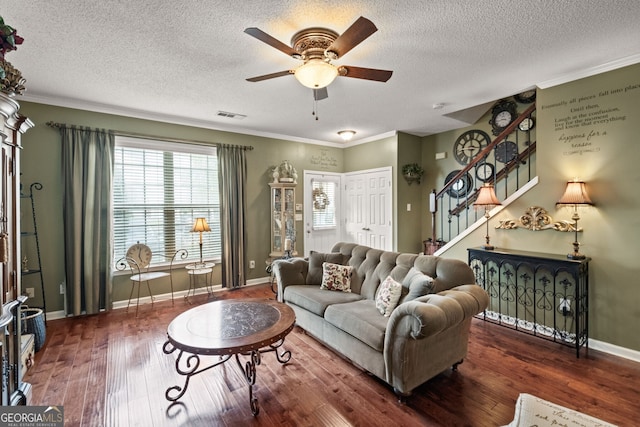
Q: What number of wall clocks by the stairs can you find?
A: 7